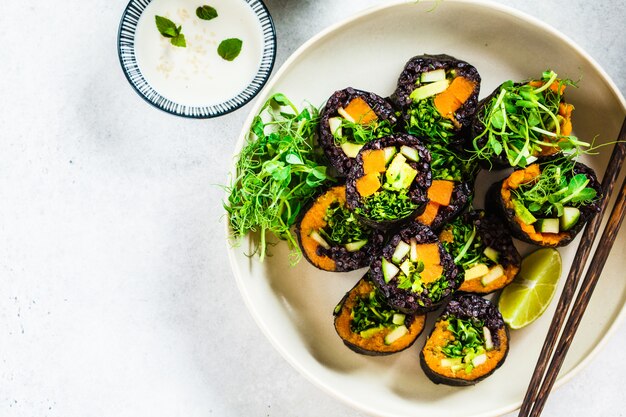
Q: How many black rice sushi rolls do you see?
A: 11